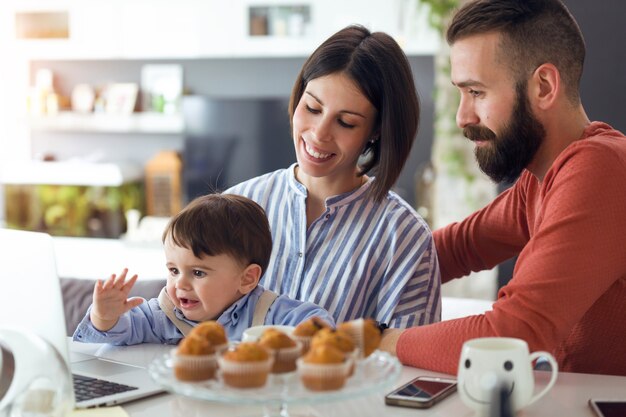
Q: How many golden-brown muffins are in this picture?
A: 8